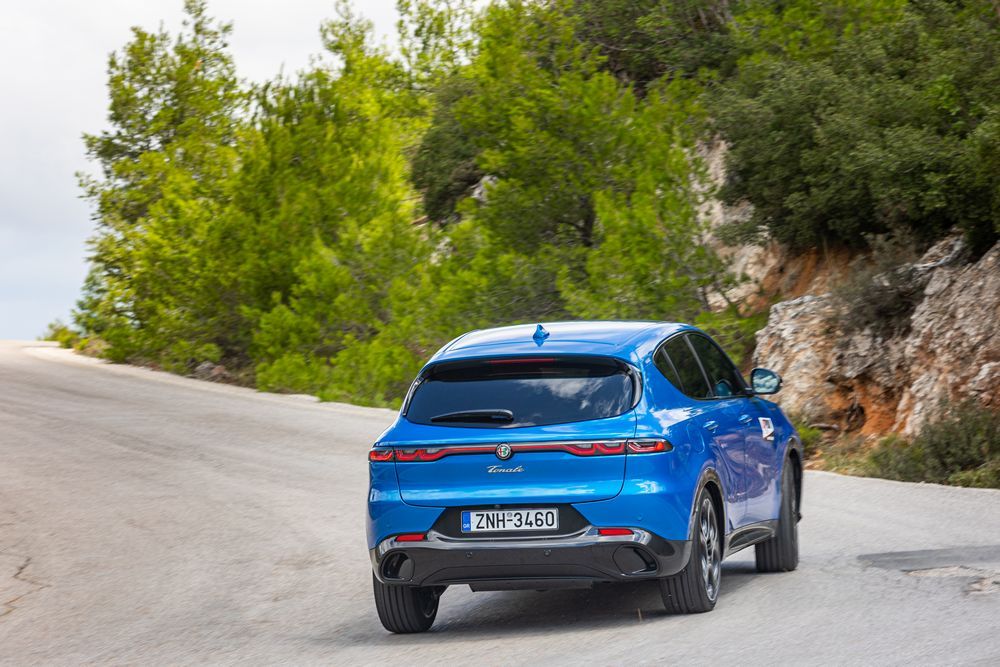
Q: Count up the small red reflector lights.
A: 2